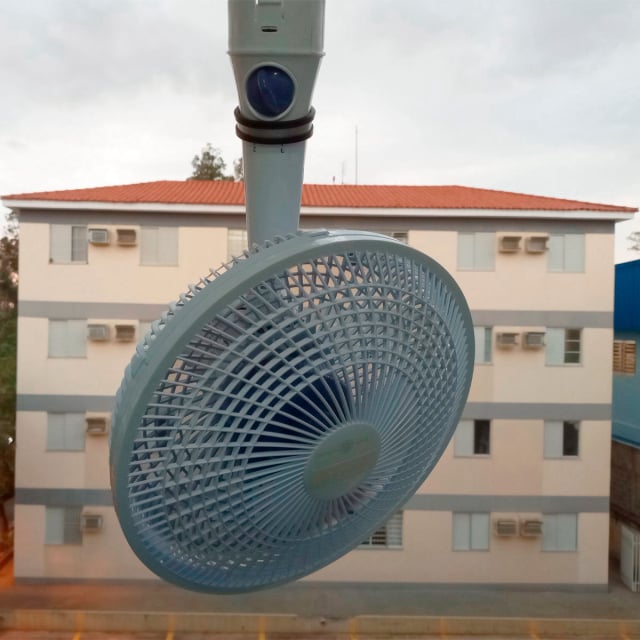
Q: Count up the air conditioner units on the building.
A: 12